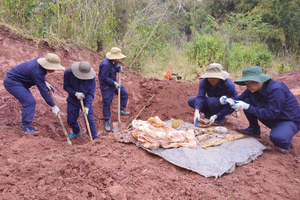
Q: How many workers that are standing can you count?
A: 3